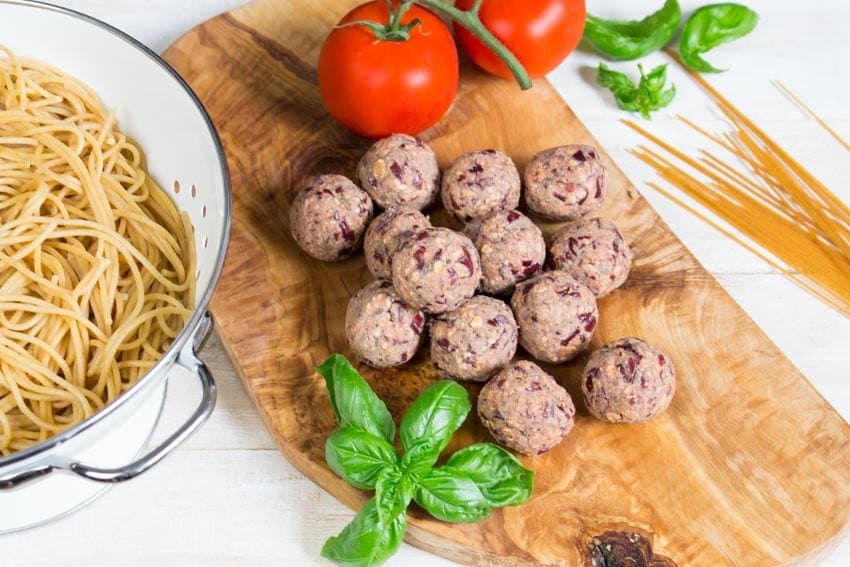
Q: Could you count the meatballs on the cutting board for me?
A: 13